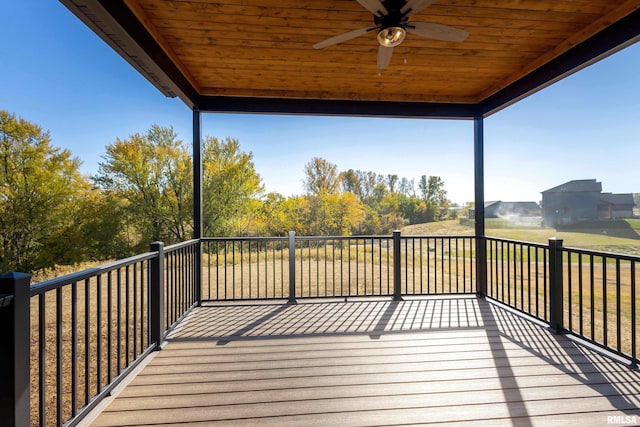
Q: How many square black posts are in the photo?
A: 7